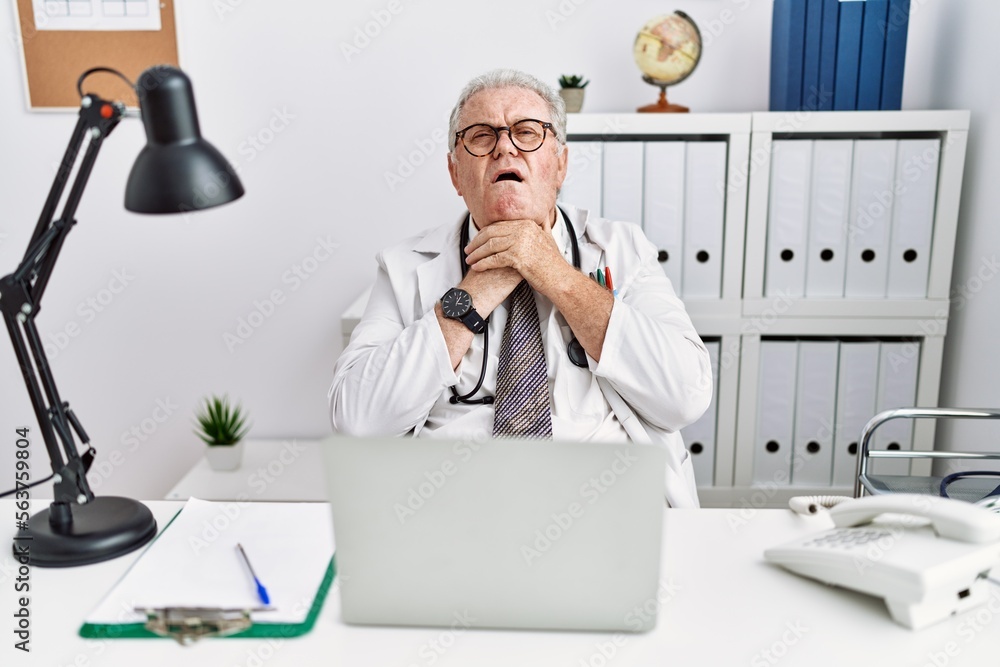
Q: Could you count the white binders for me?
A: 13